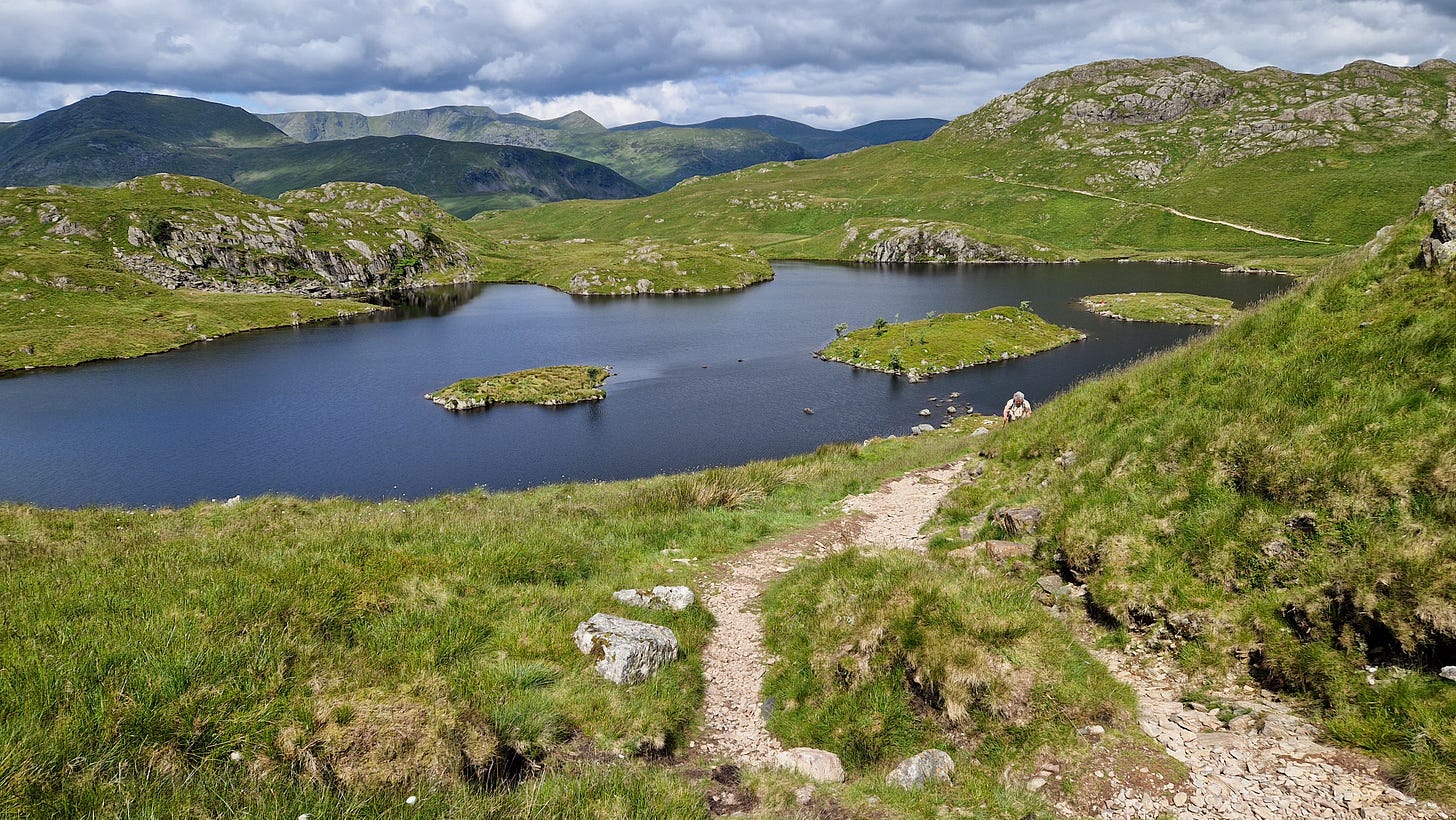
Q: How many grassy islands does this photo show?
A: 3